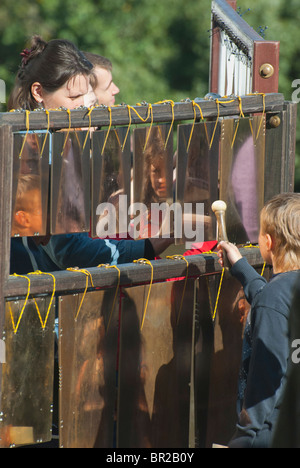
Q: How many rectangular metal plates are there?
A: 10